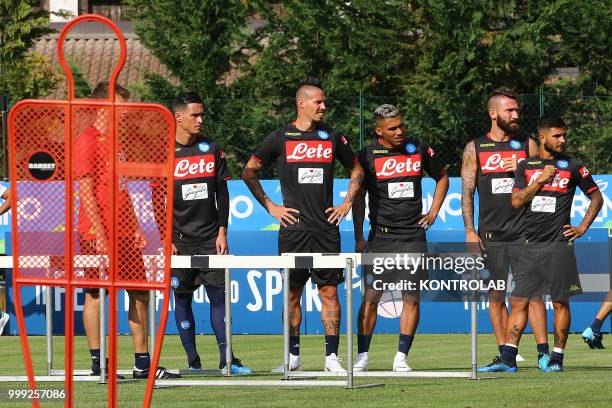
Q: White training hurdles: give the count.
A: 4